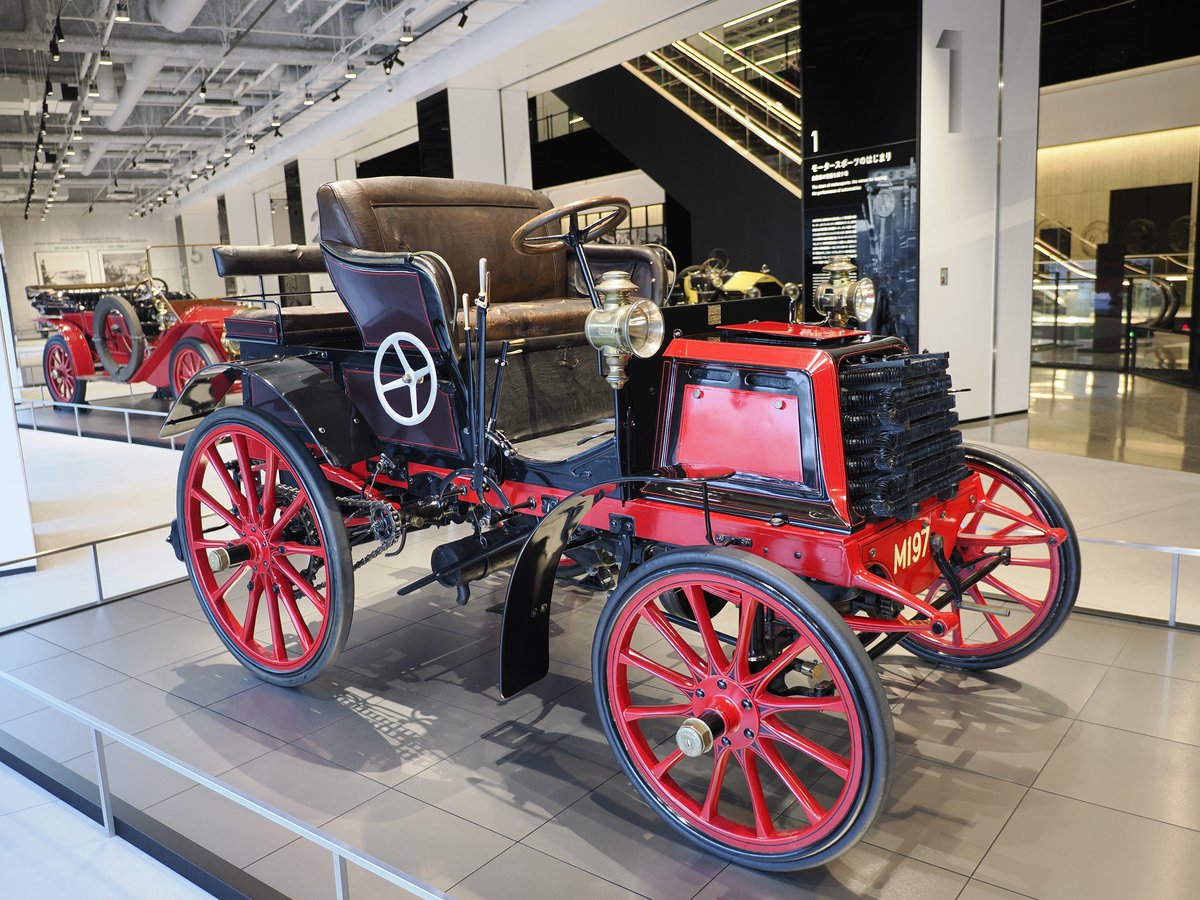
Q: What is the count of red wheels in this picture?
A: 5